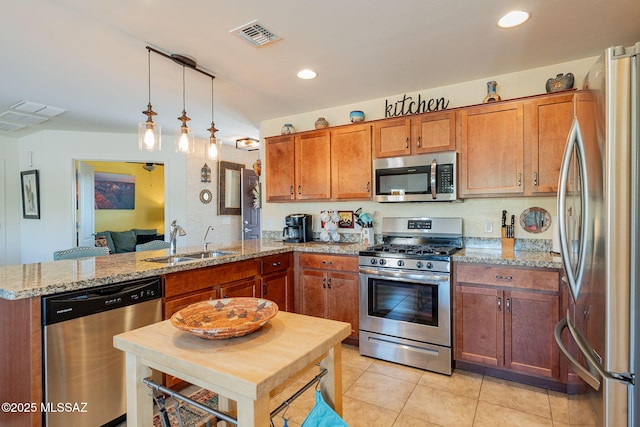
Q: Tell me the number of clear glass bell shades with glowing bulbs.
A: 3